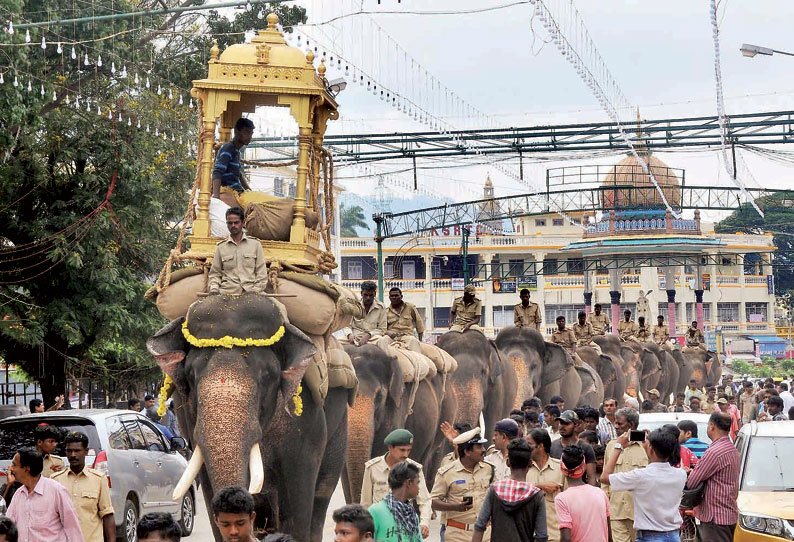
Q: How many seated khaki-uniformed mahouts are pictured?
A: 12